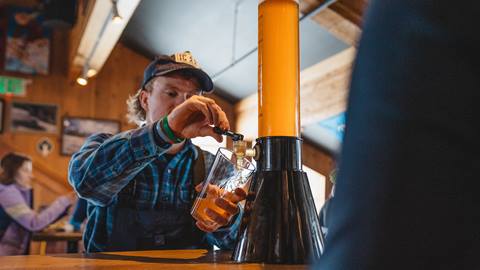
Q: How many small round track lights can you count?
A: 3